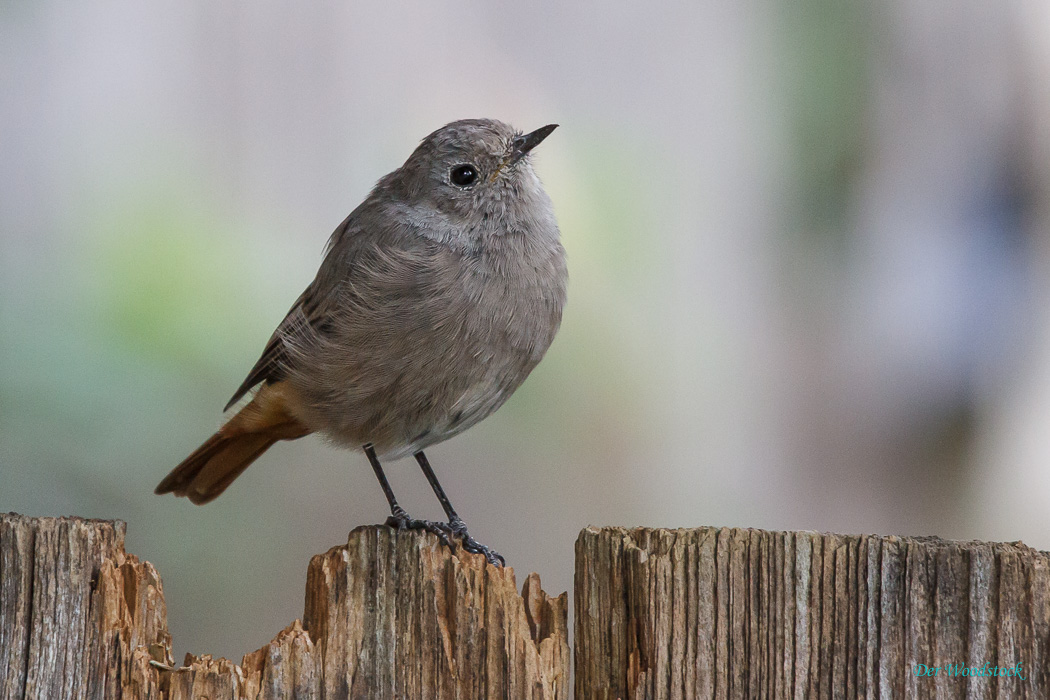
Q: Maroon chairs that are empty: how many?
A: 0